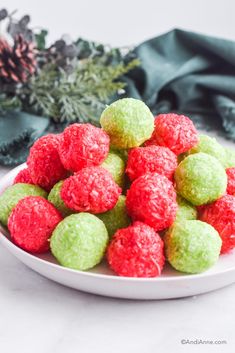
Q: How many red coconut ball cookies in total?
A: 11